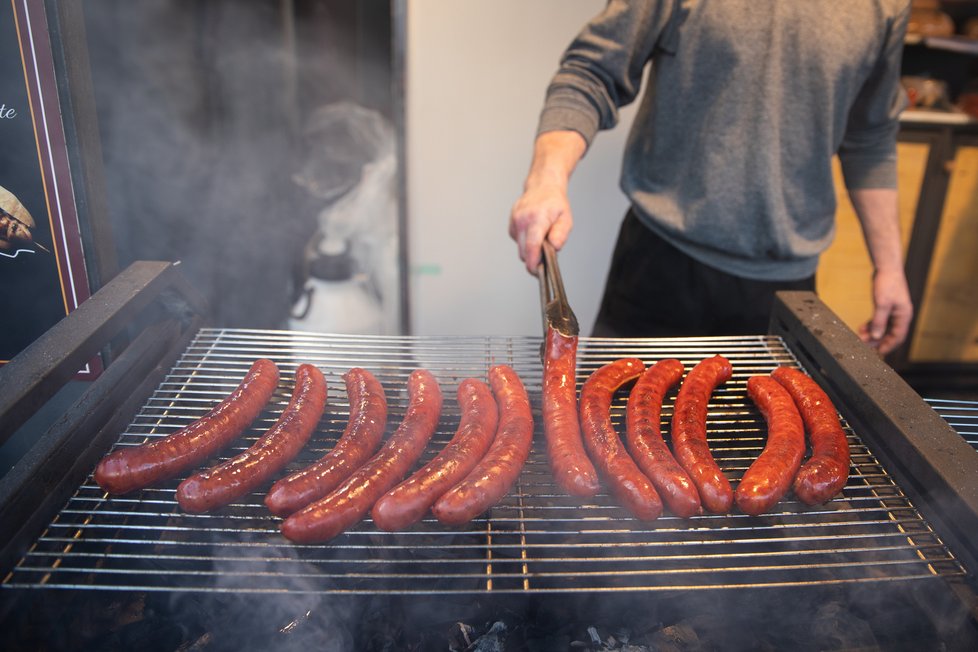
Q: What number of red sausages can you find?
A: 12